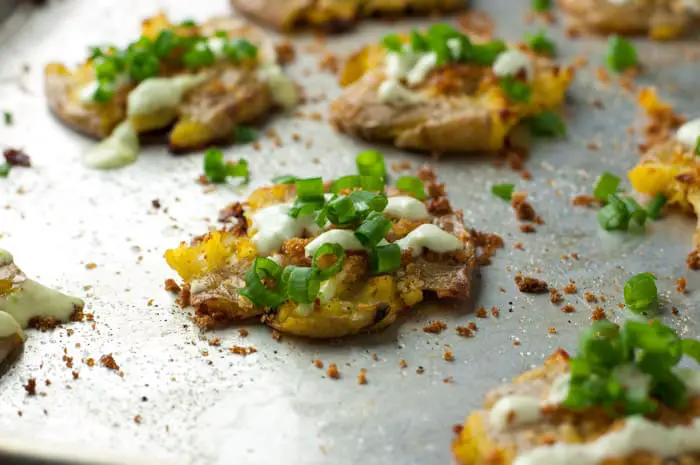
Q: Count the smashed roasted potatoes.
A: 8